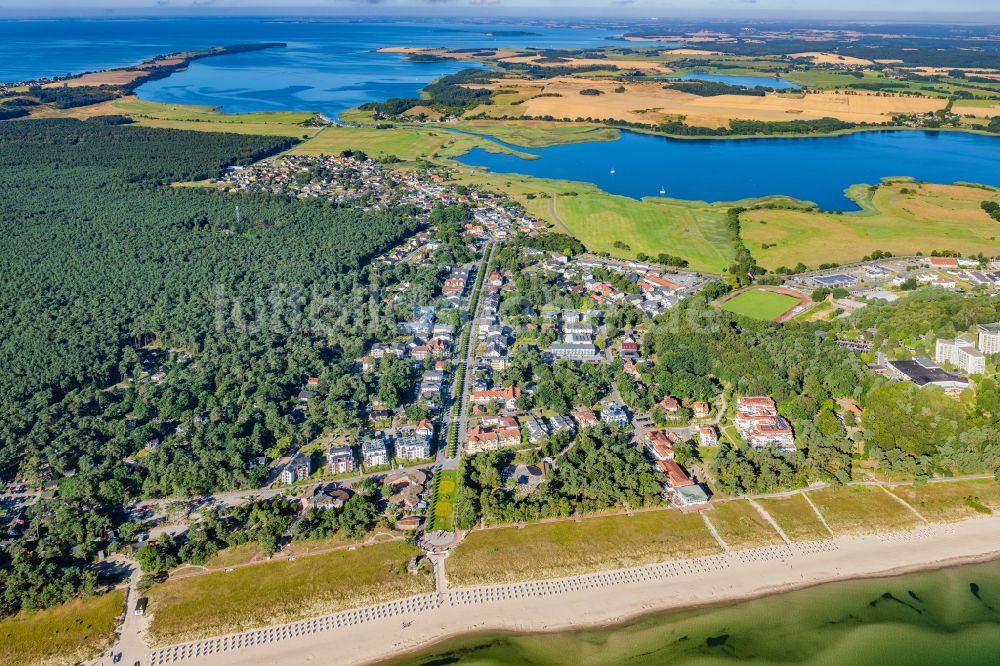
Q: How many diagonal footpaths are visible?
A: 4